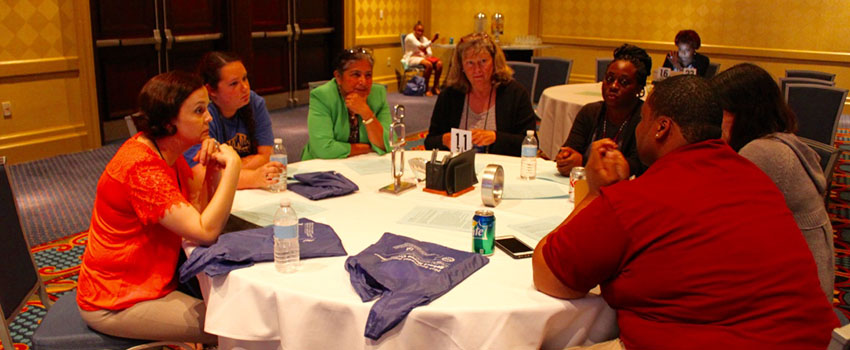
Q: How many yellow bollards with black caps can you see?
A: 0